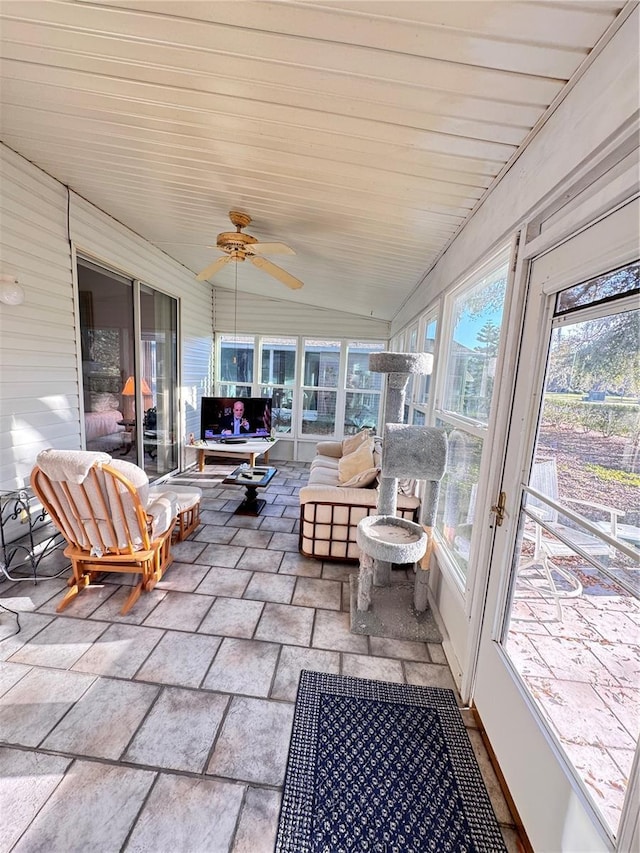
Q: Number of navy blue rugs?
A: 1